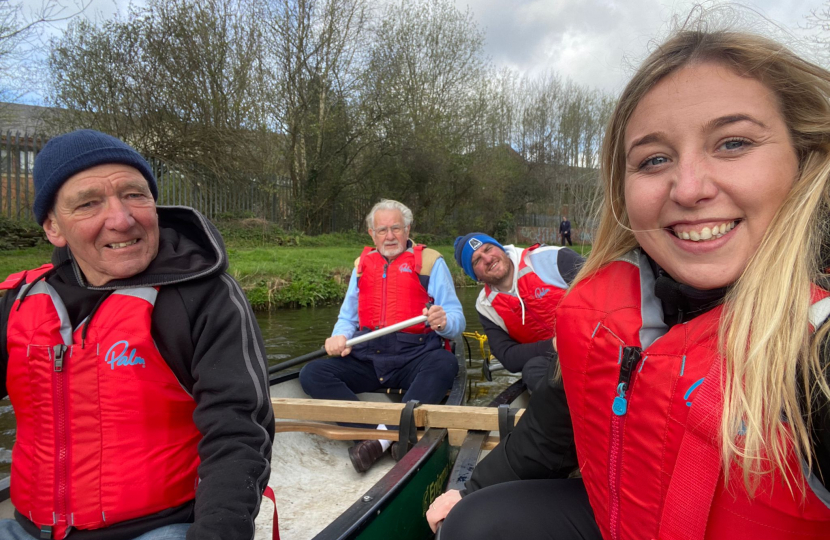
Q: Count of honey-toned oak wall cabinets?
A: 0